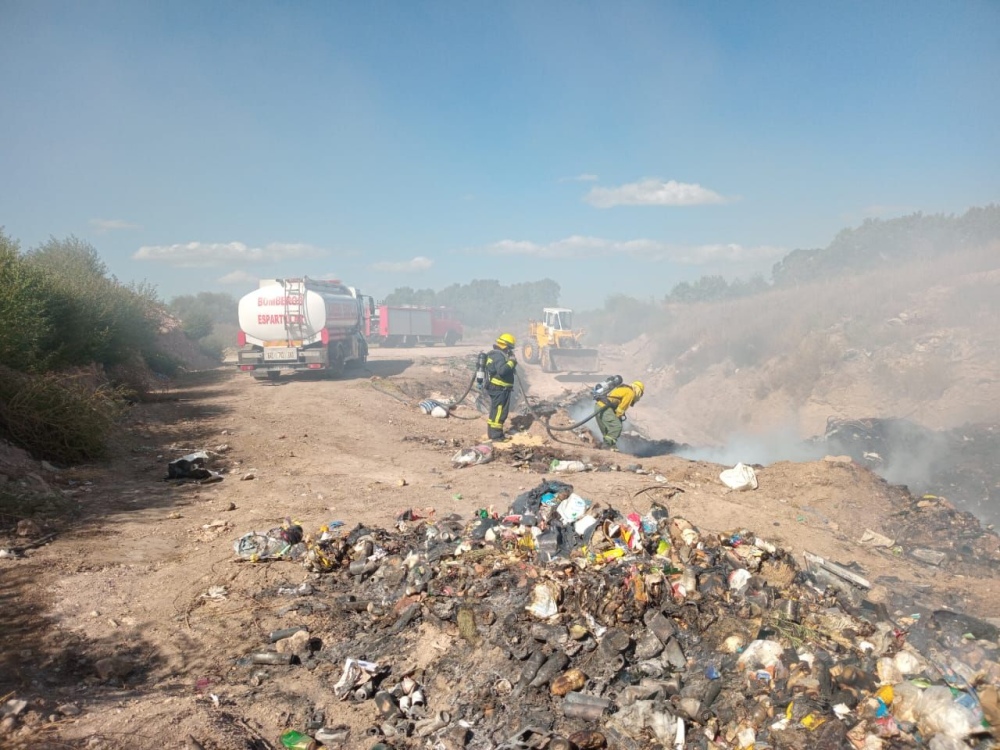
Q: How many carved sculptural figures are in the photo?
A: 0